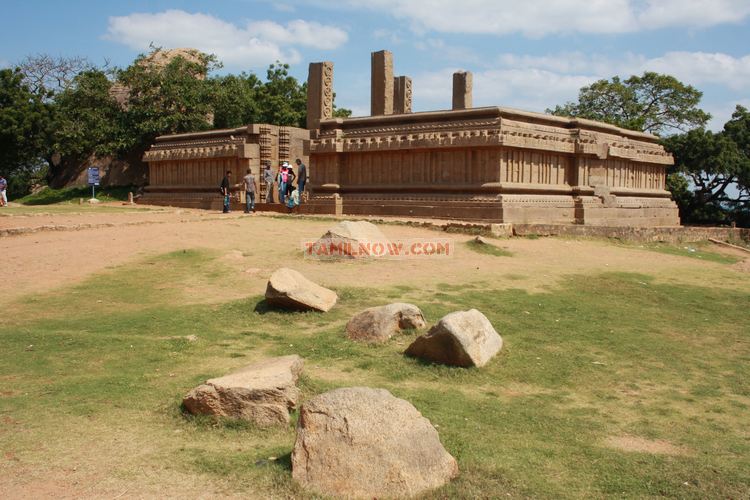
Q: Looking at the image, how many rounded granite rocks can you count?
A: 6